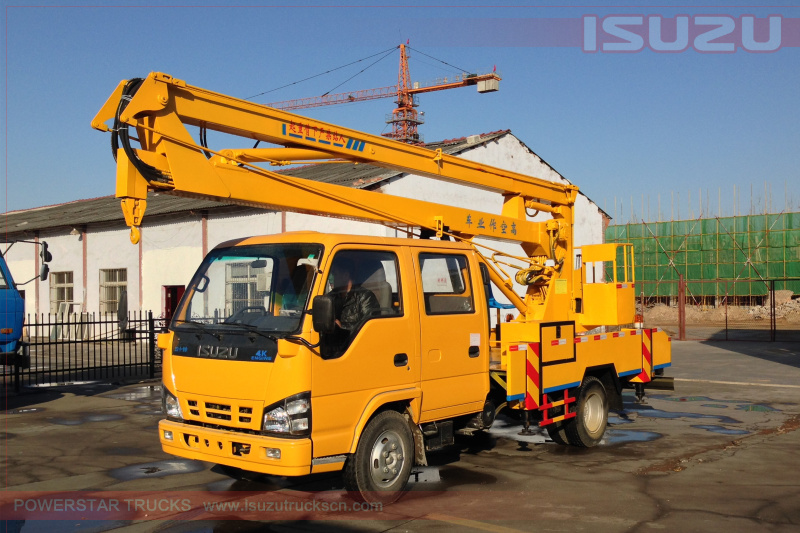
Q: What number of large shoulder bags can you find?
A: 0